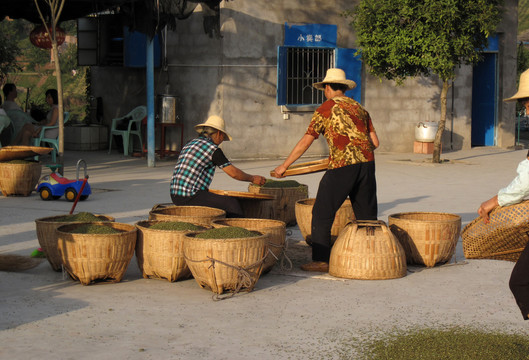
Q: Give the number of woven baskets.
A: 12